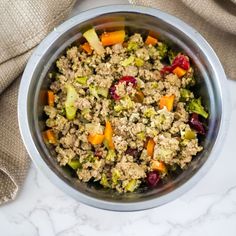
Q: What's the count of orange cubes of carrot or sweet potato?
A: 11